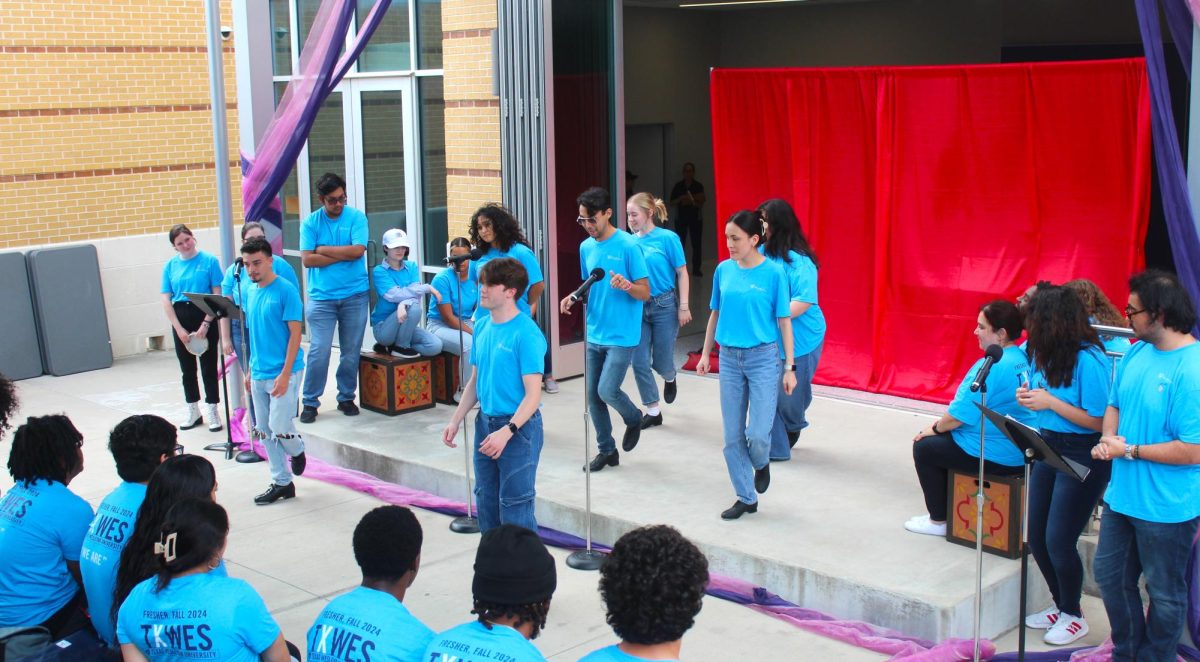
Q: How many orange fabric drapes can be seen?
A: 0